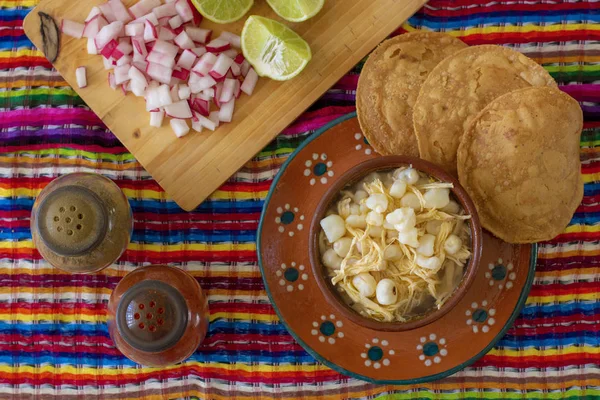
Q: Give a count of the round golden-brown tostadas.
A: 3